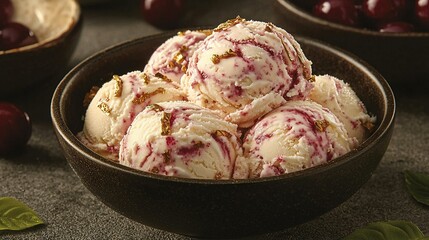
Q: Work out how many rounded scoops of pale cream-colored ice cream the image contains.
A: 6